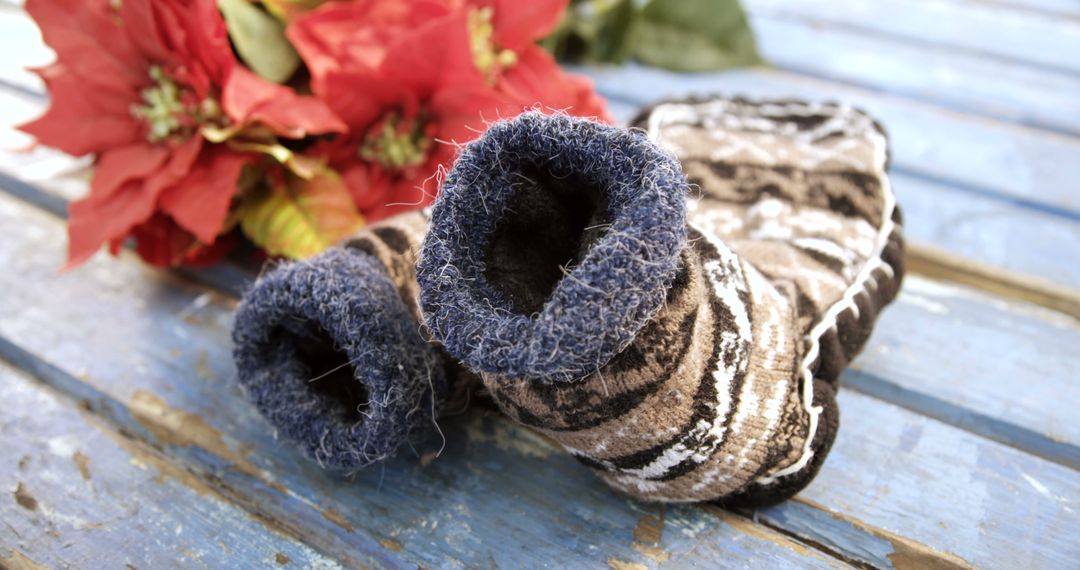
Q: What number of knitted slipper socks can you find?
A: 2